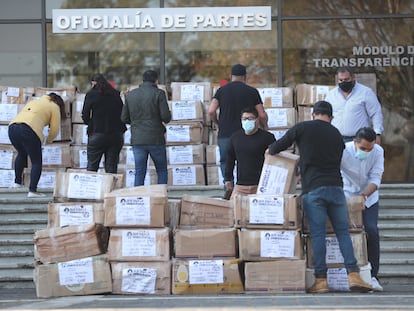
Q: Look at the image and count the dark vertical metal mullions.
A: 3